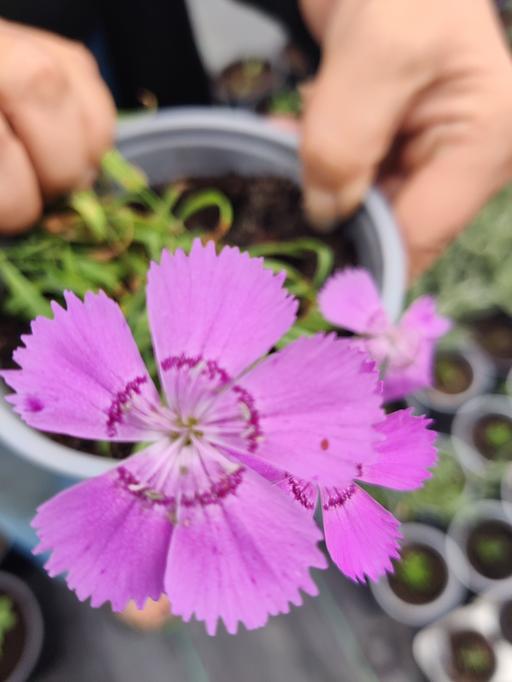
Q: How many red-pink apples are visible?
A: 0